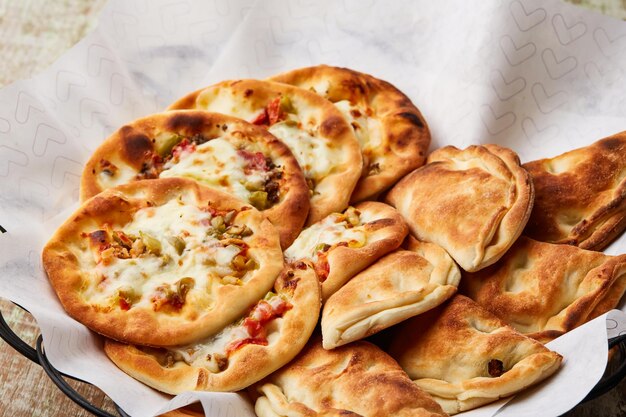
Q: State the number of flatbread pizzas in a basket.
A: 6